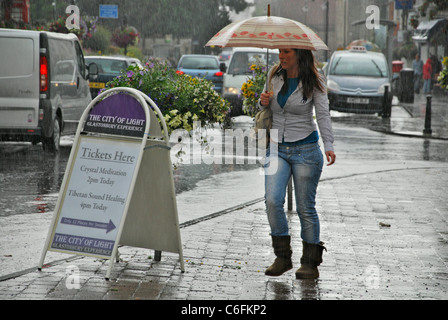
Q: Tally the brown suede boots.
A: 2